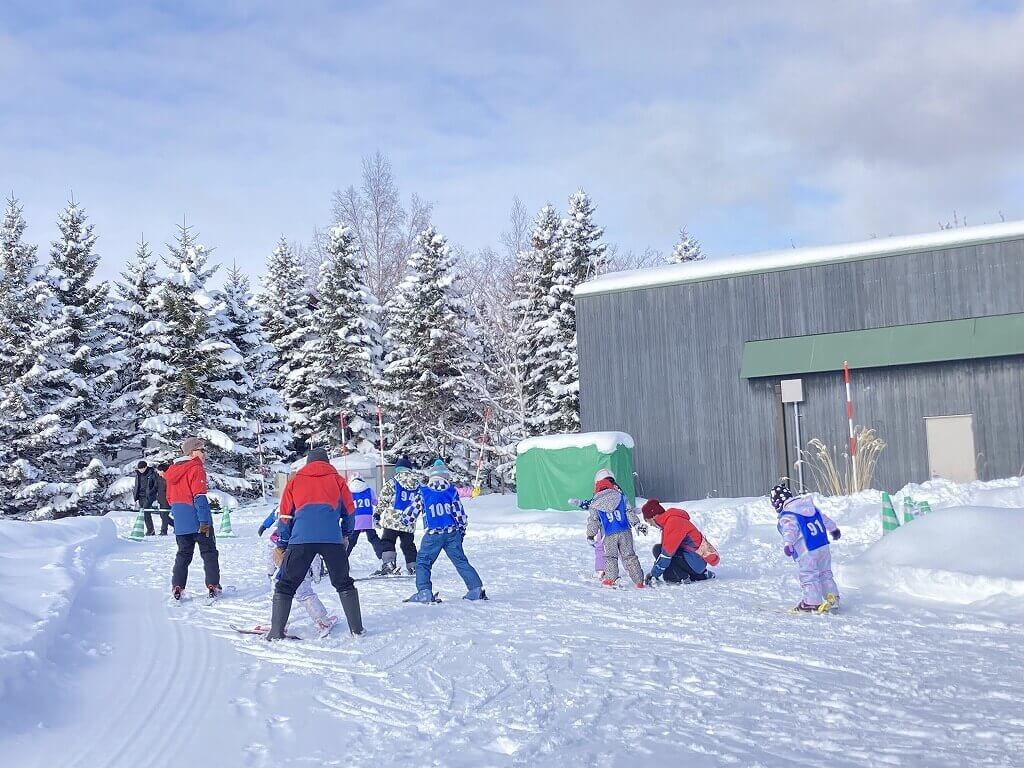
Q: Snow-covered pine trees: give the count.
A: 11